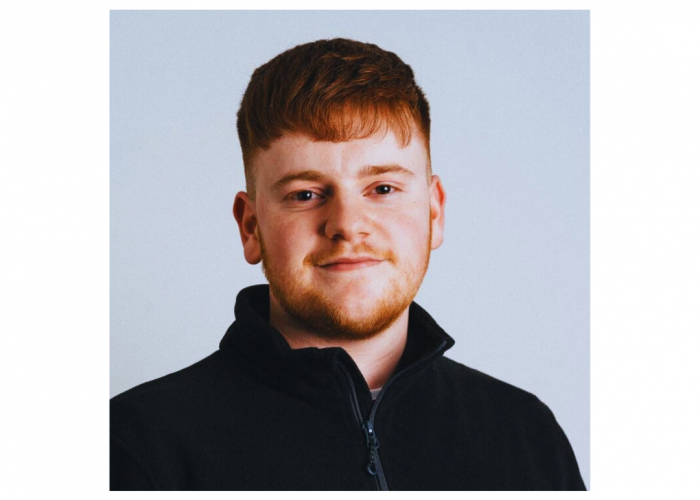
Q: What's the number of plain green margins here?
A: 0